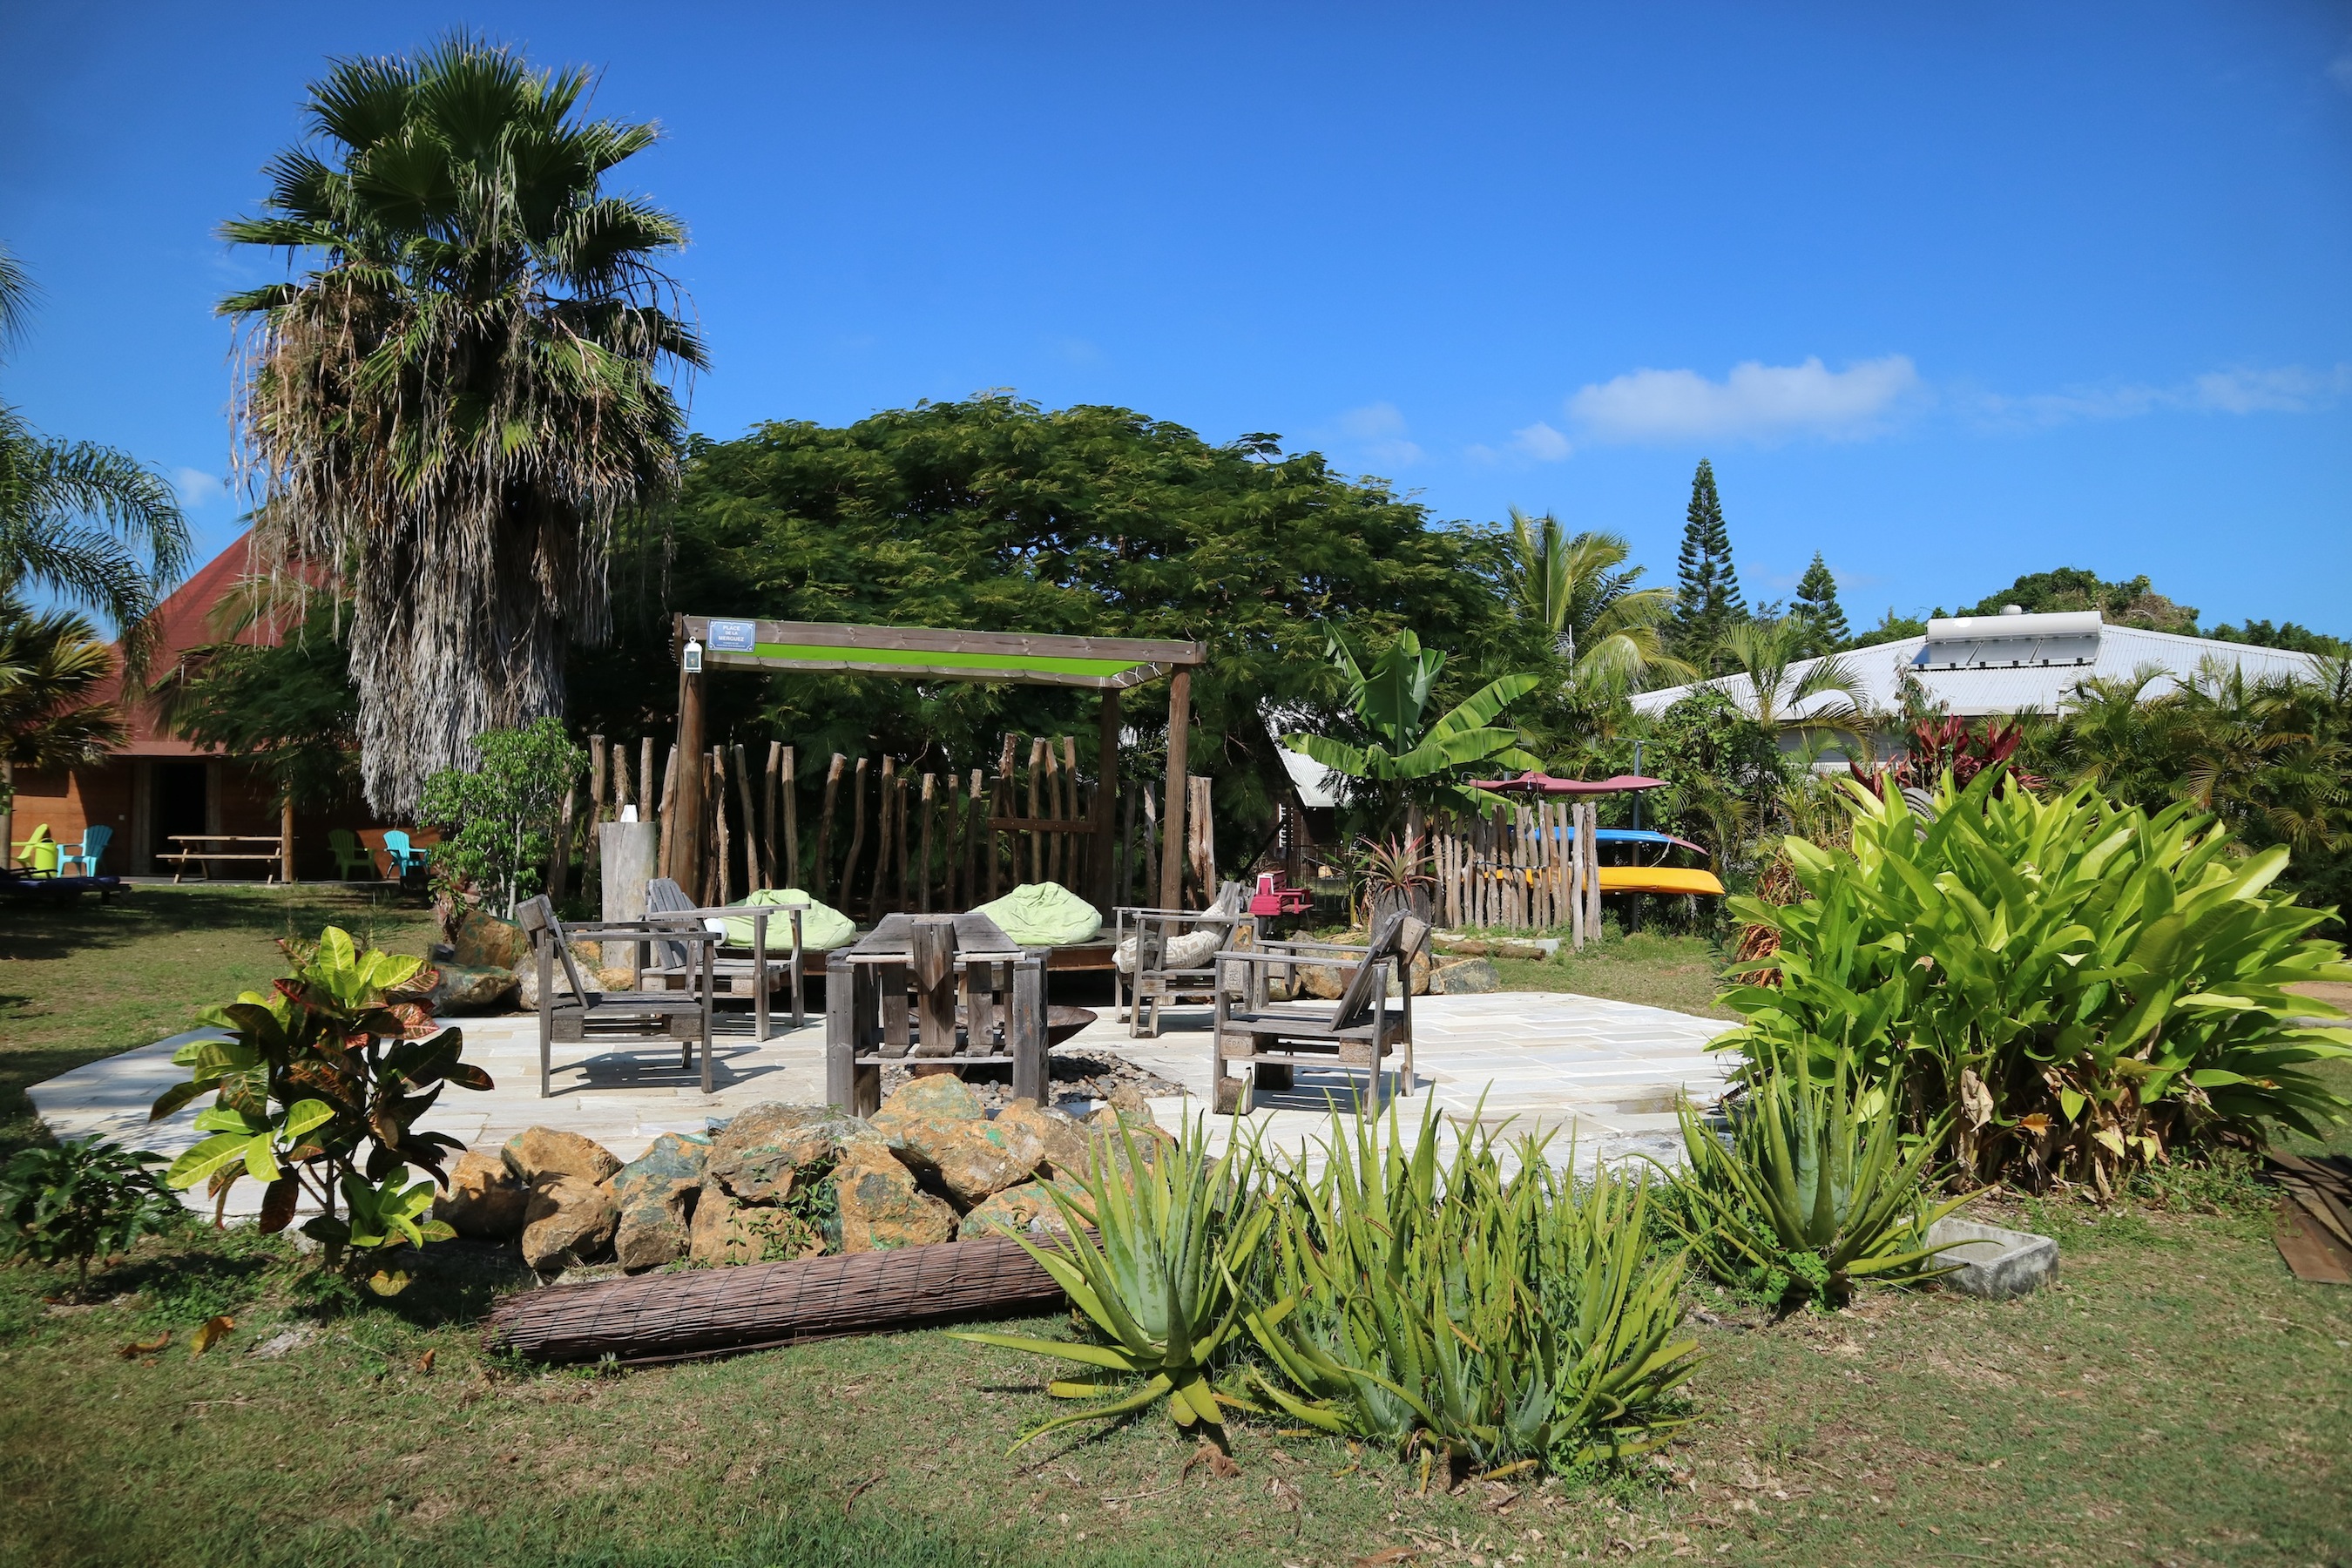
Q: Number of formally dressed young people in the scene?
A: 0